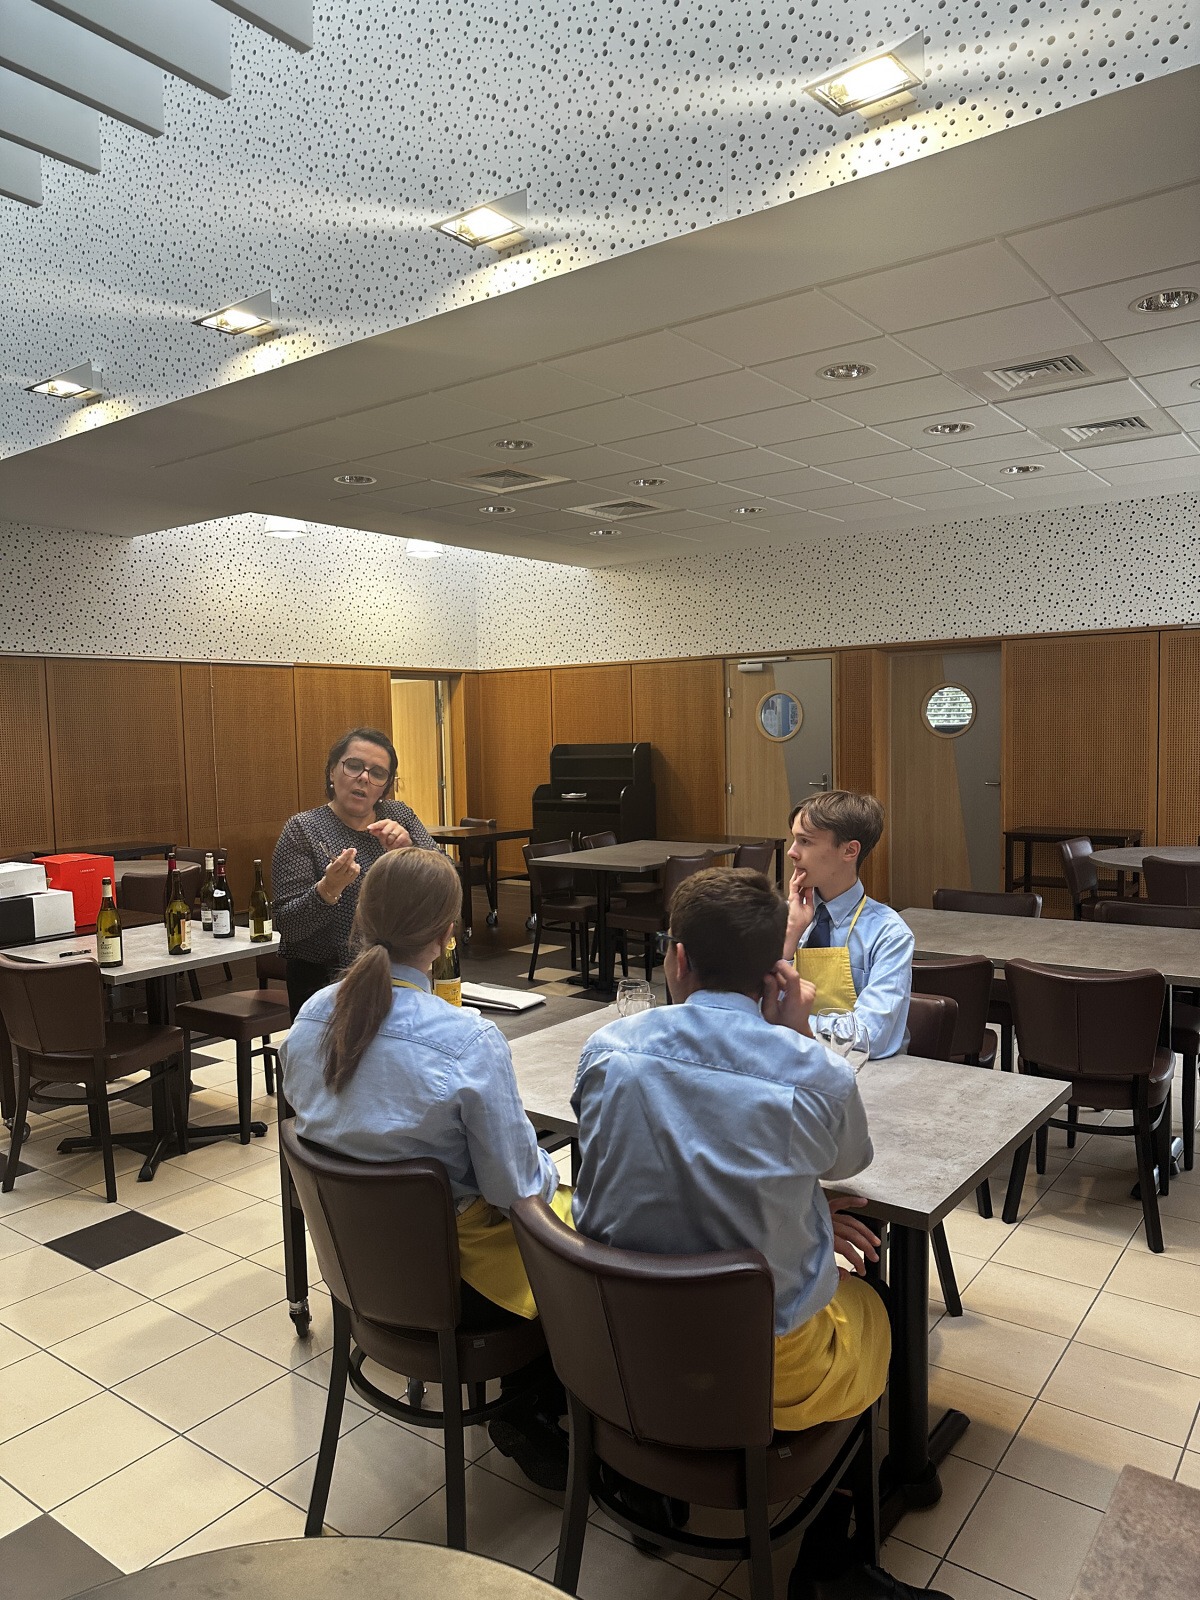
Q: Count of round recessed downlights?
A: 11